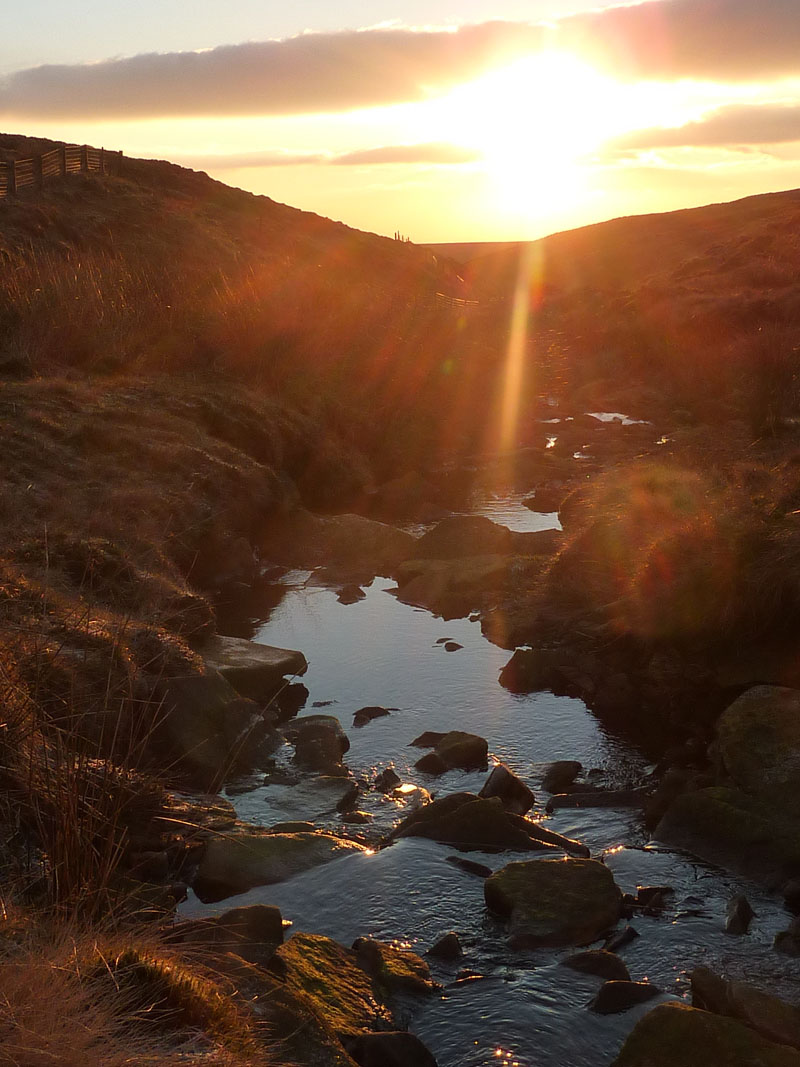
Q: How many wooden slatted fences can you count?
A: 1